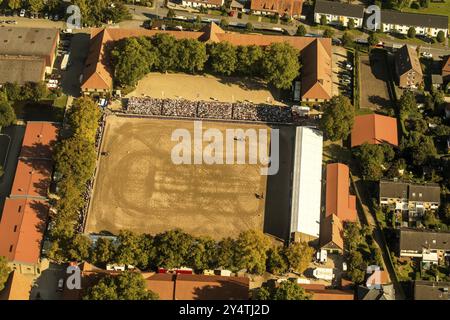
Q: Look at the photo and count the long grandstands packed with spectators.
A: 1